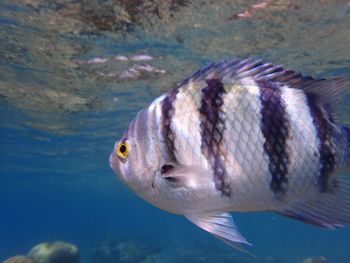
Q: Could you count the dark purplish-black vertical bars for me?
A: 4